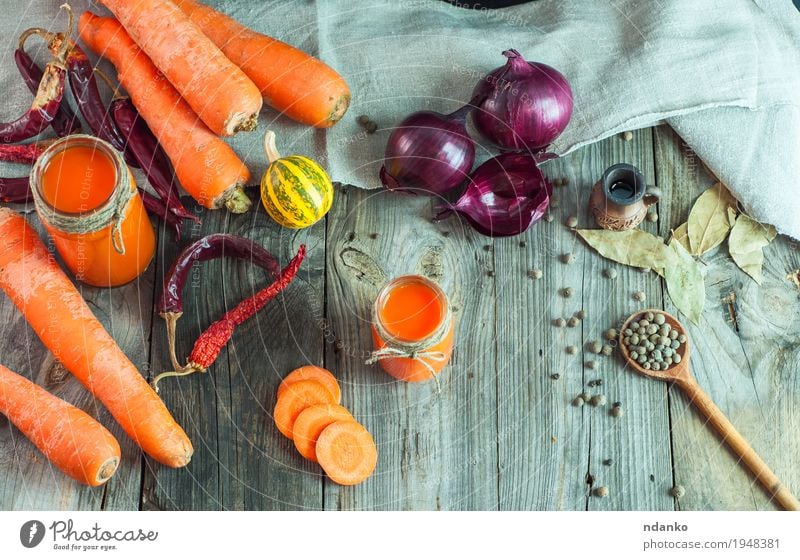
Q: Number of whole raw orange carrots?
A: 5